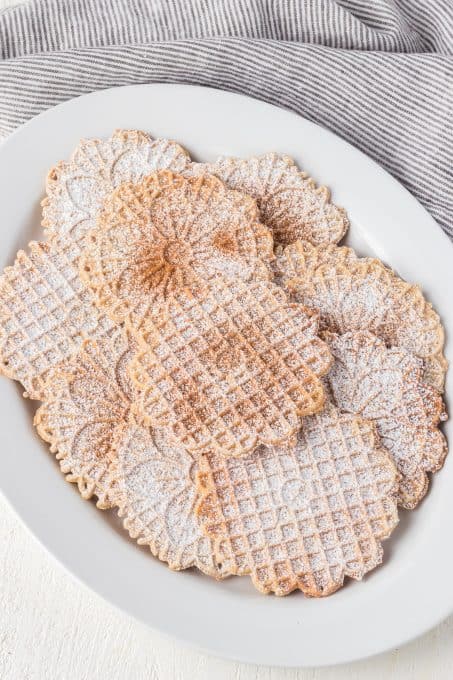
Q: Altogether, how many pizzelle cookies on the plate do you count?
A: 10